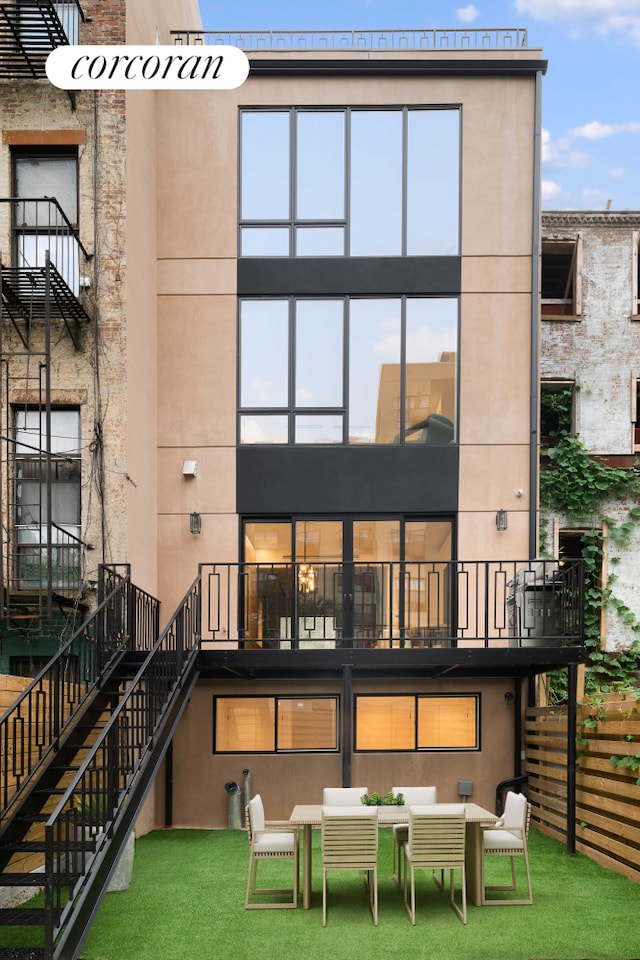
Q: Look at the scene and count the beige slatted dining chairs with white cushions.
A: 6